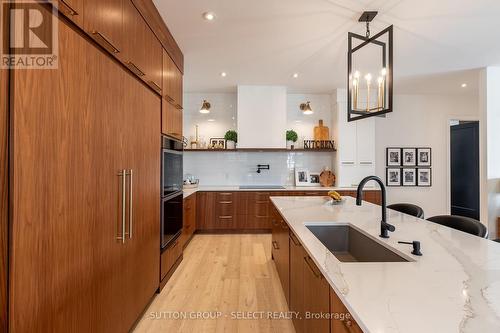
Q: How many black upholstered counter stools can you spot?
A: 2